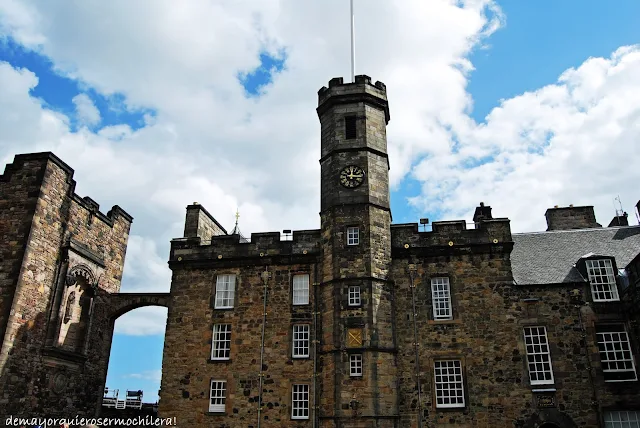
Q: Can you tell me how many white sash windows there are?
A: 15